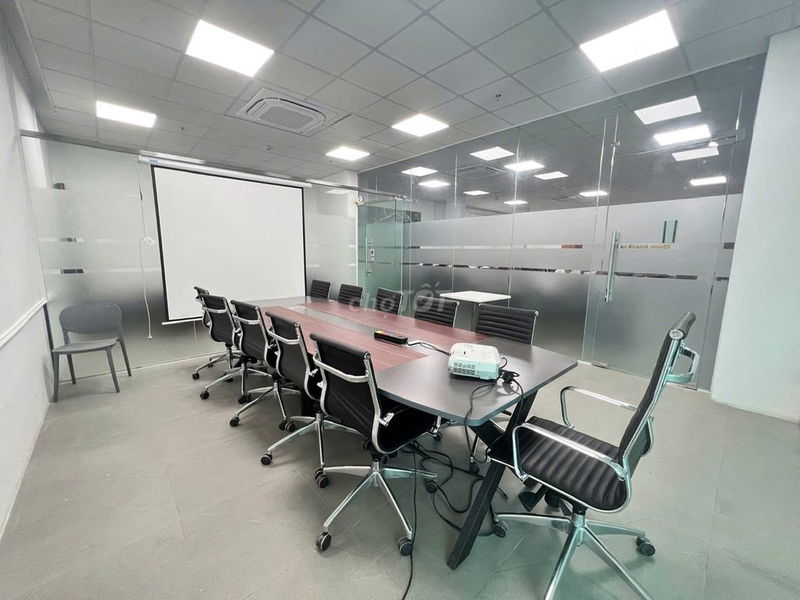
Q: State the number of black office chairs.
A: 11